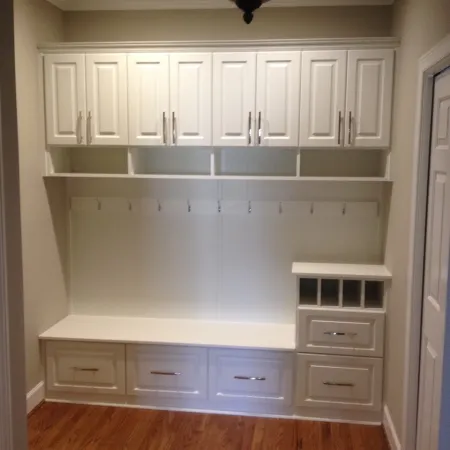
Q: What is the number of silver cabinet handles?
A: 13